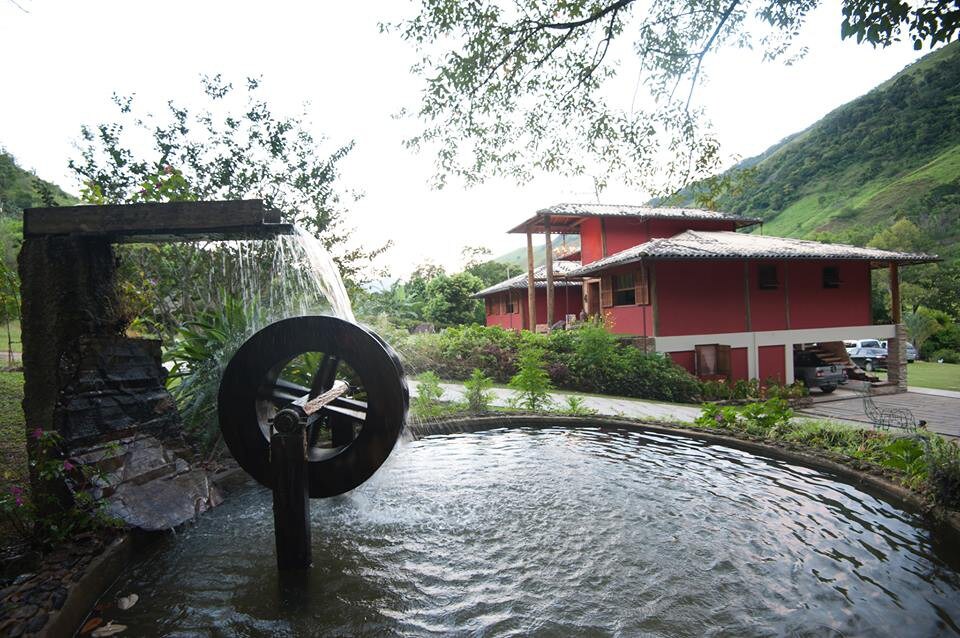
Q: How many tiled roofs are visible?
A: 3